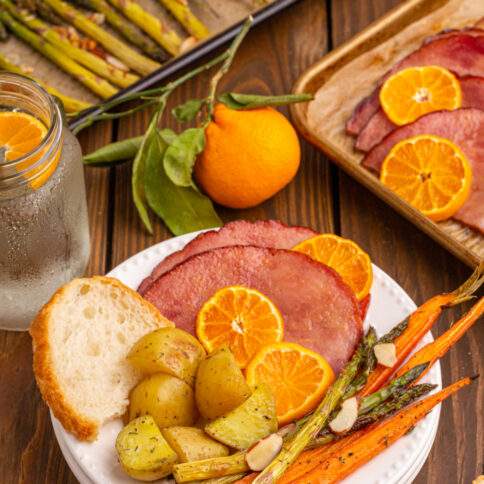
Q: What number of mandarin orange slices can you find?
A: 6